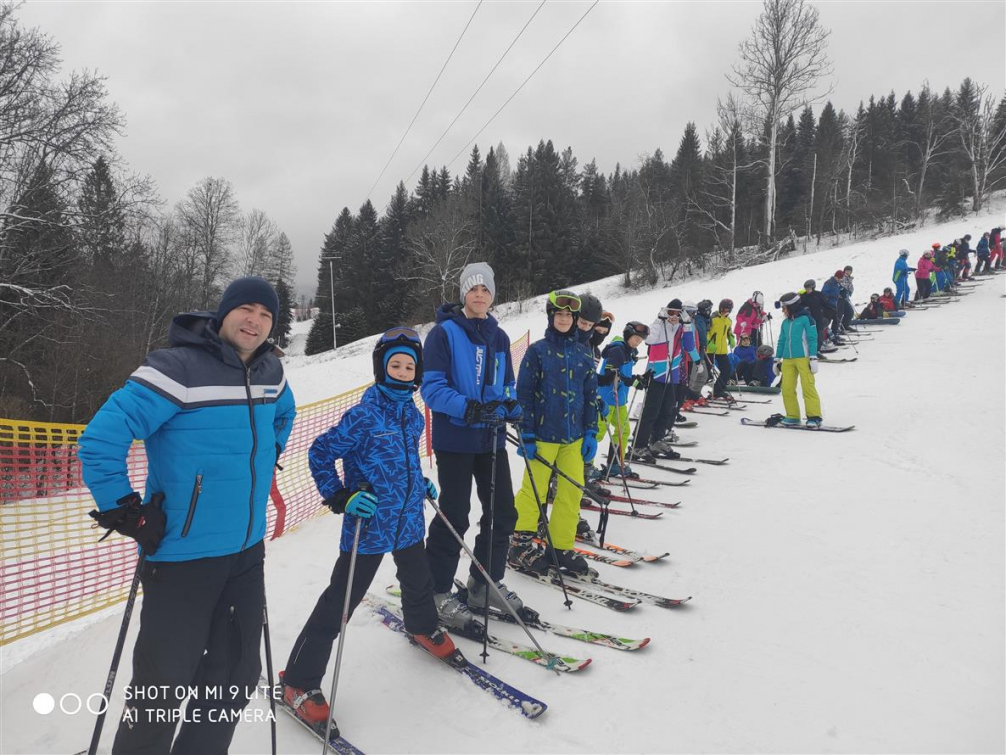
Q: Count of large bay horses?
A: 0